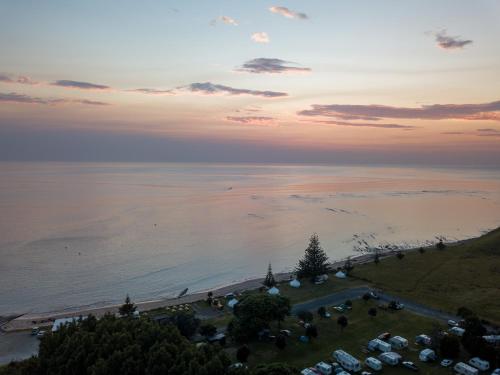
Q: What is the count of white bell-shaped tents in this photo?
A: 4